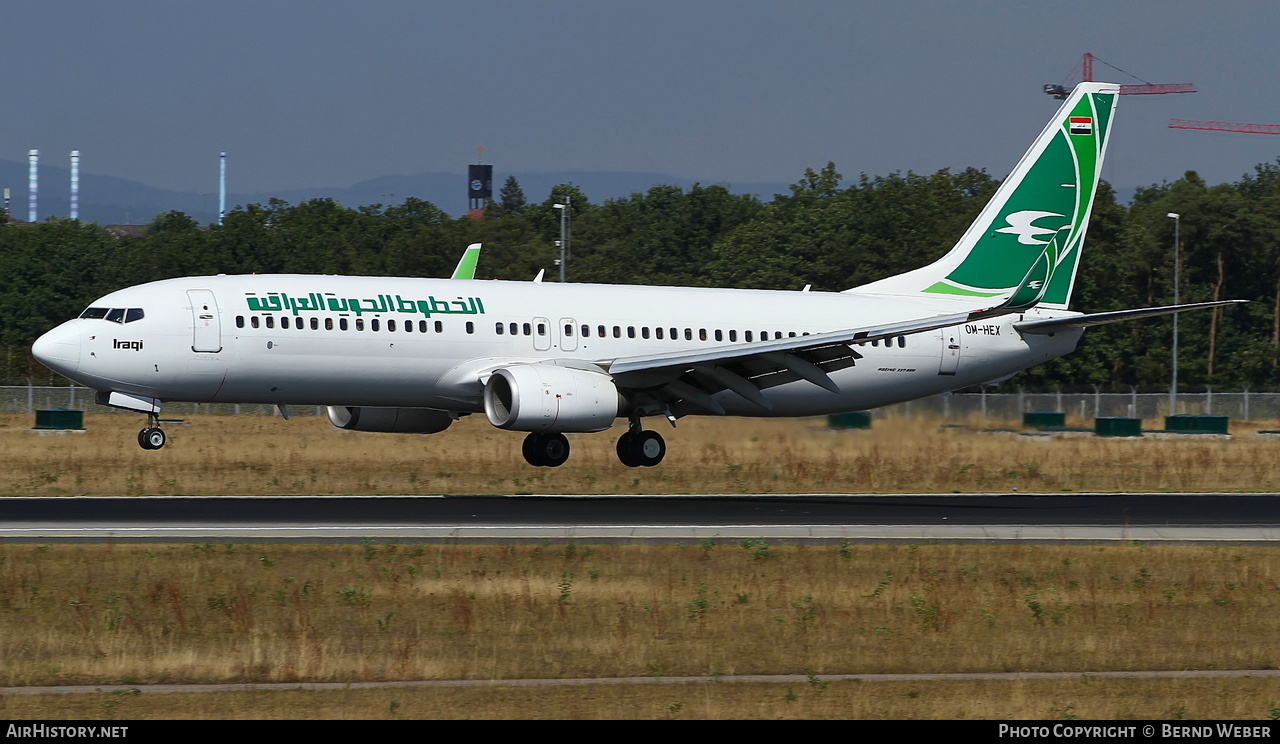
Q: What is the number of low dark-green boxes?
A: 5